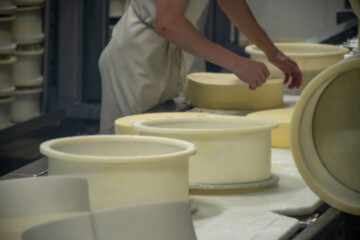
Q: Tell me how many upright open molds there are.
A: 3